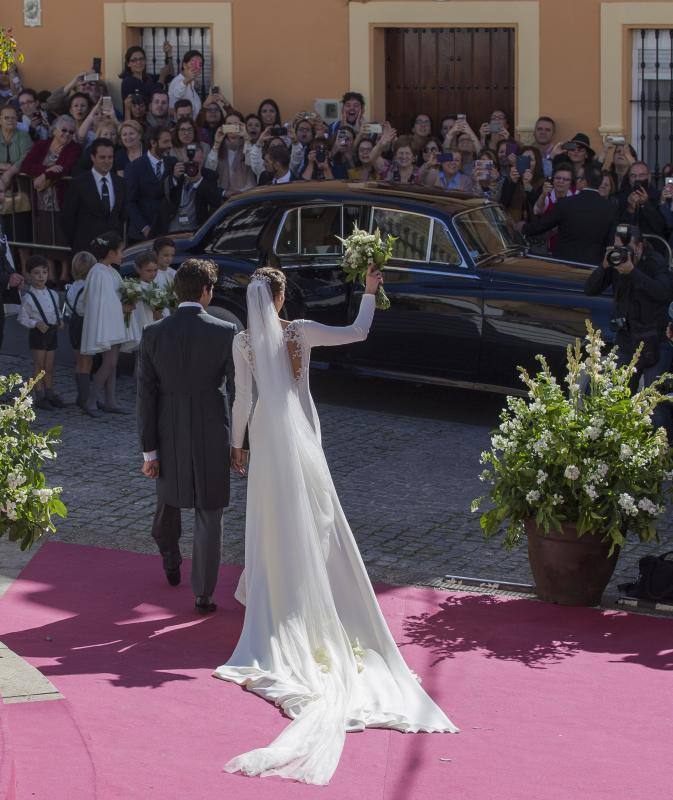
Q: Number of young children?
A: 5